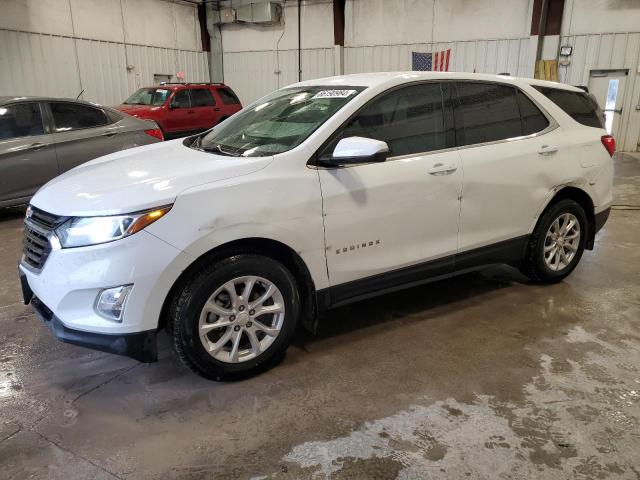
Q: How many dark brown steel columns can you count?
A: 3